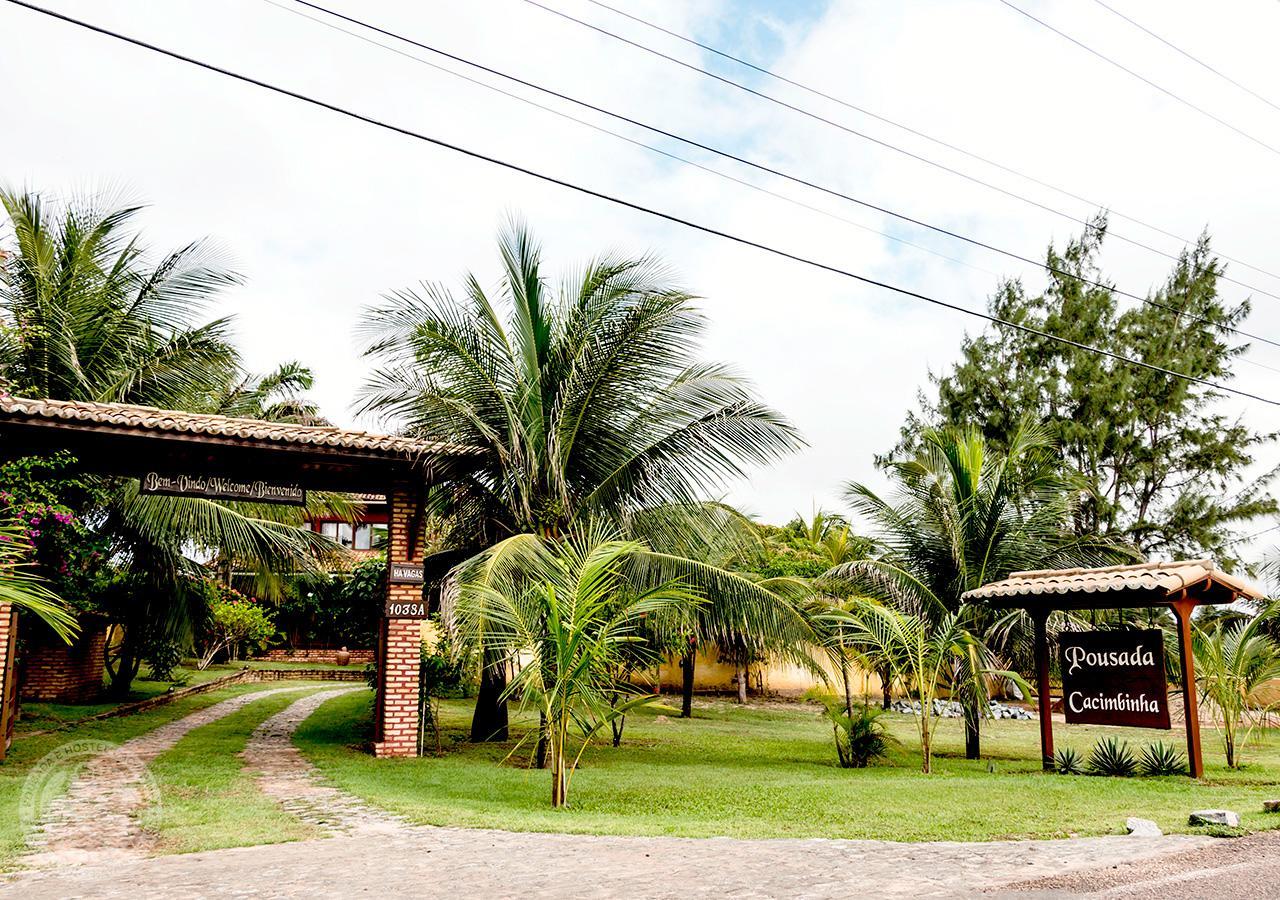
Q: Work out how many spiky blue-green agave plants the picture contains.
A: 3